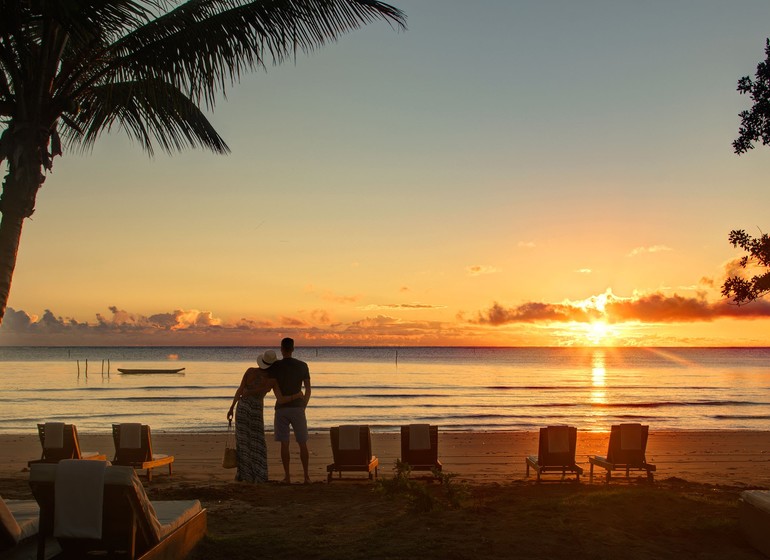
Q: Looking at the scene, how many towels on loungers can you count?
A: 7